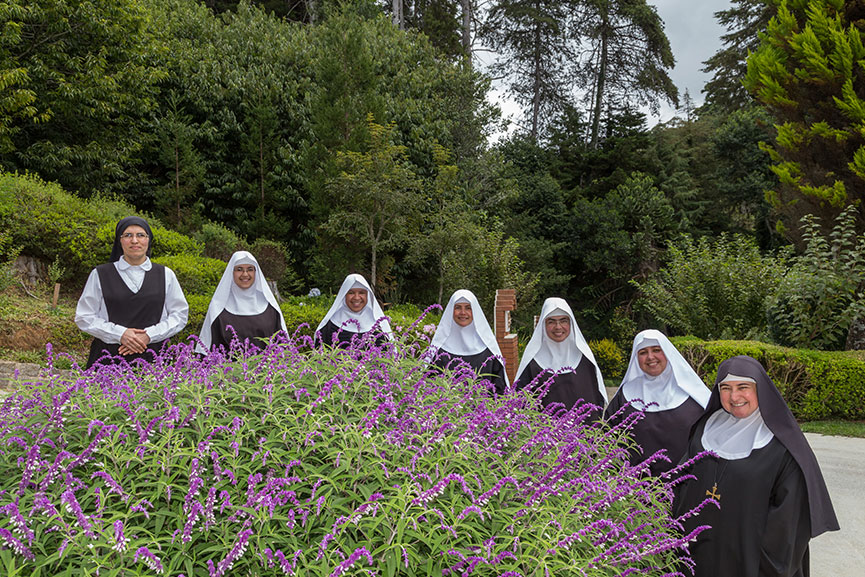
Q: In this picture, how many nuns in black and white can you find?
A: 7